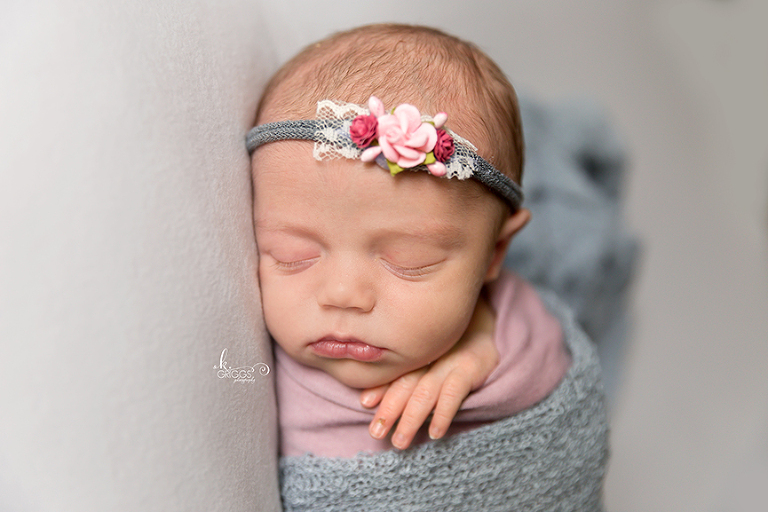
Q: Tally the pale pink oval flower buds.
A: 4